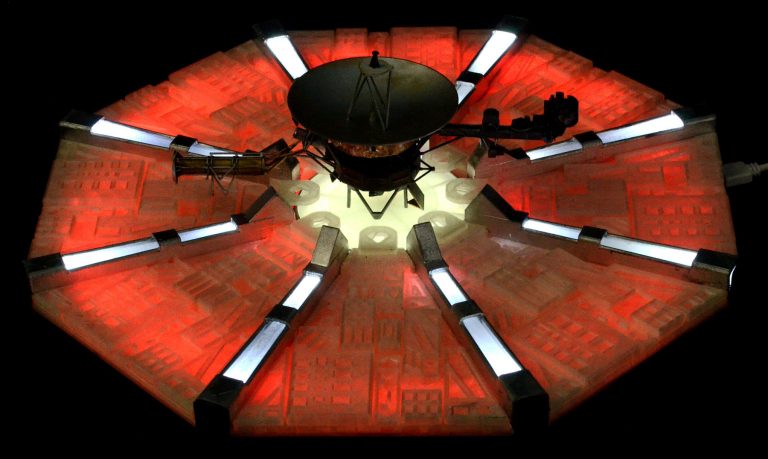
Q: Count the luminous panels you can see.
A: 15